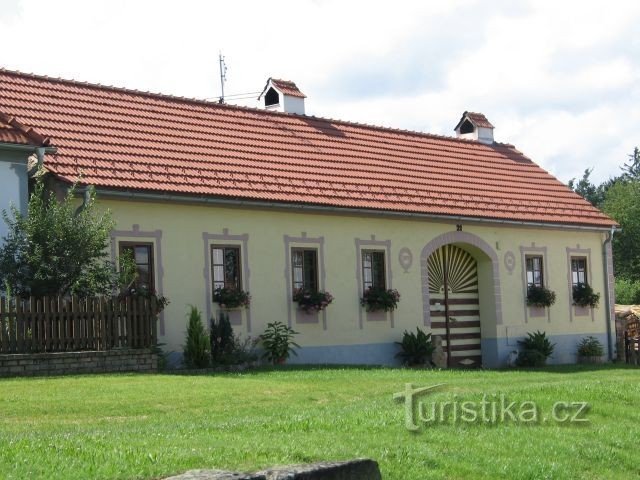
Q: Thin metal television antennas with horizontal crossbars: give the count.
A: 1